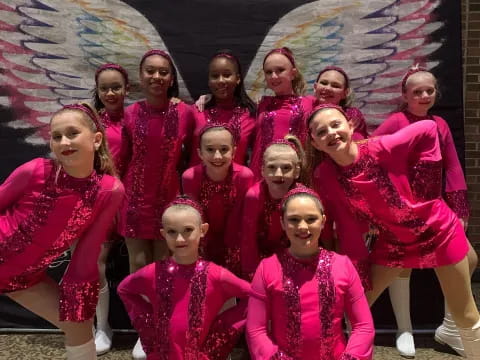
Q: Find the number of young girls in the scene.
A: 12